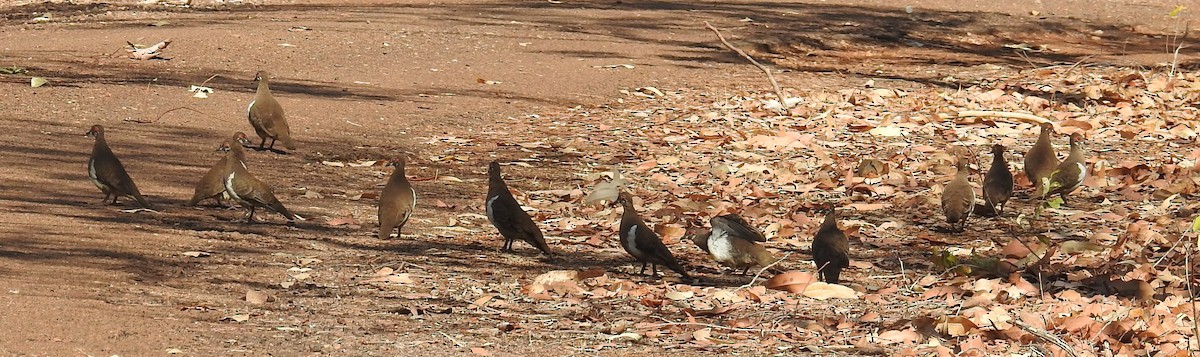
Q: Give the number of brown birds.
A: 13